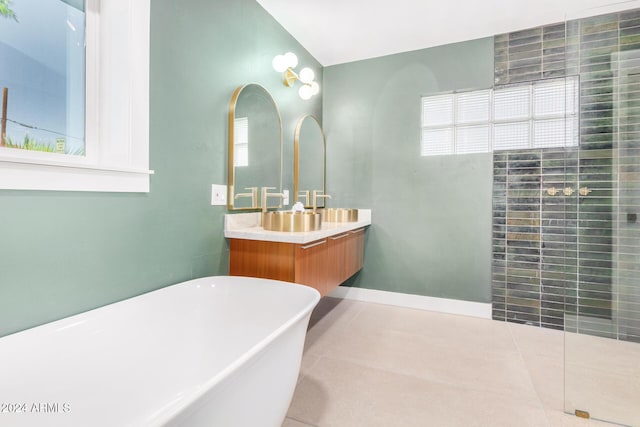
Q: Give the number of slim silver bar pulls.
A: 3